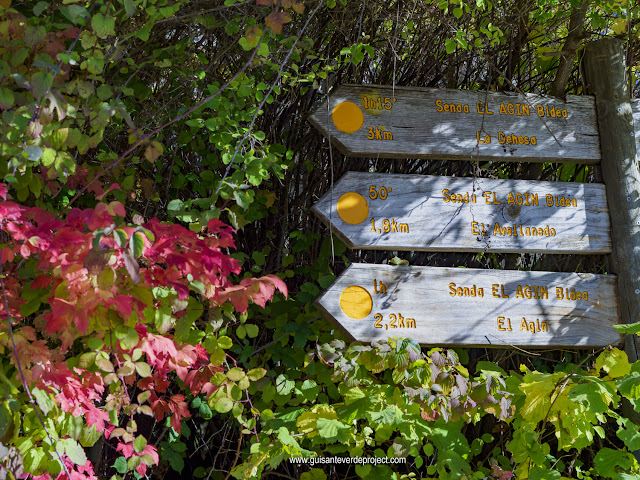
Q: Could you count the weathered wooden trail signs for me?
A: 3